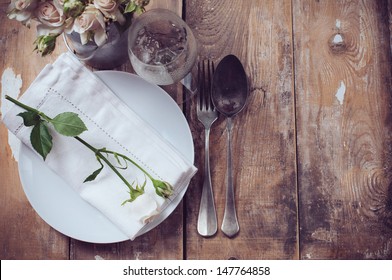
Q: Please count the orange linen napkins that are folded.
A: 0